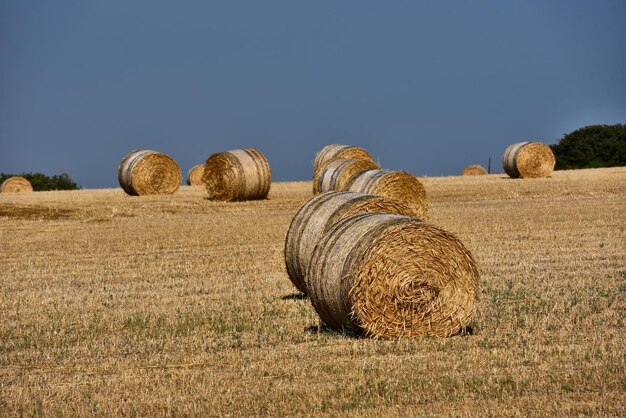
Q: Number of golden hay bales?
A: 11